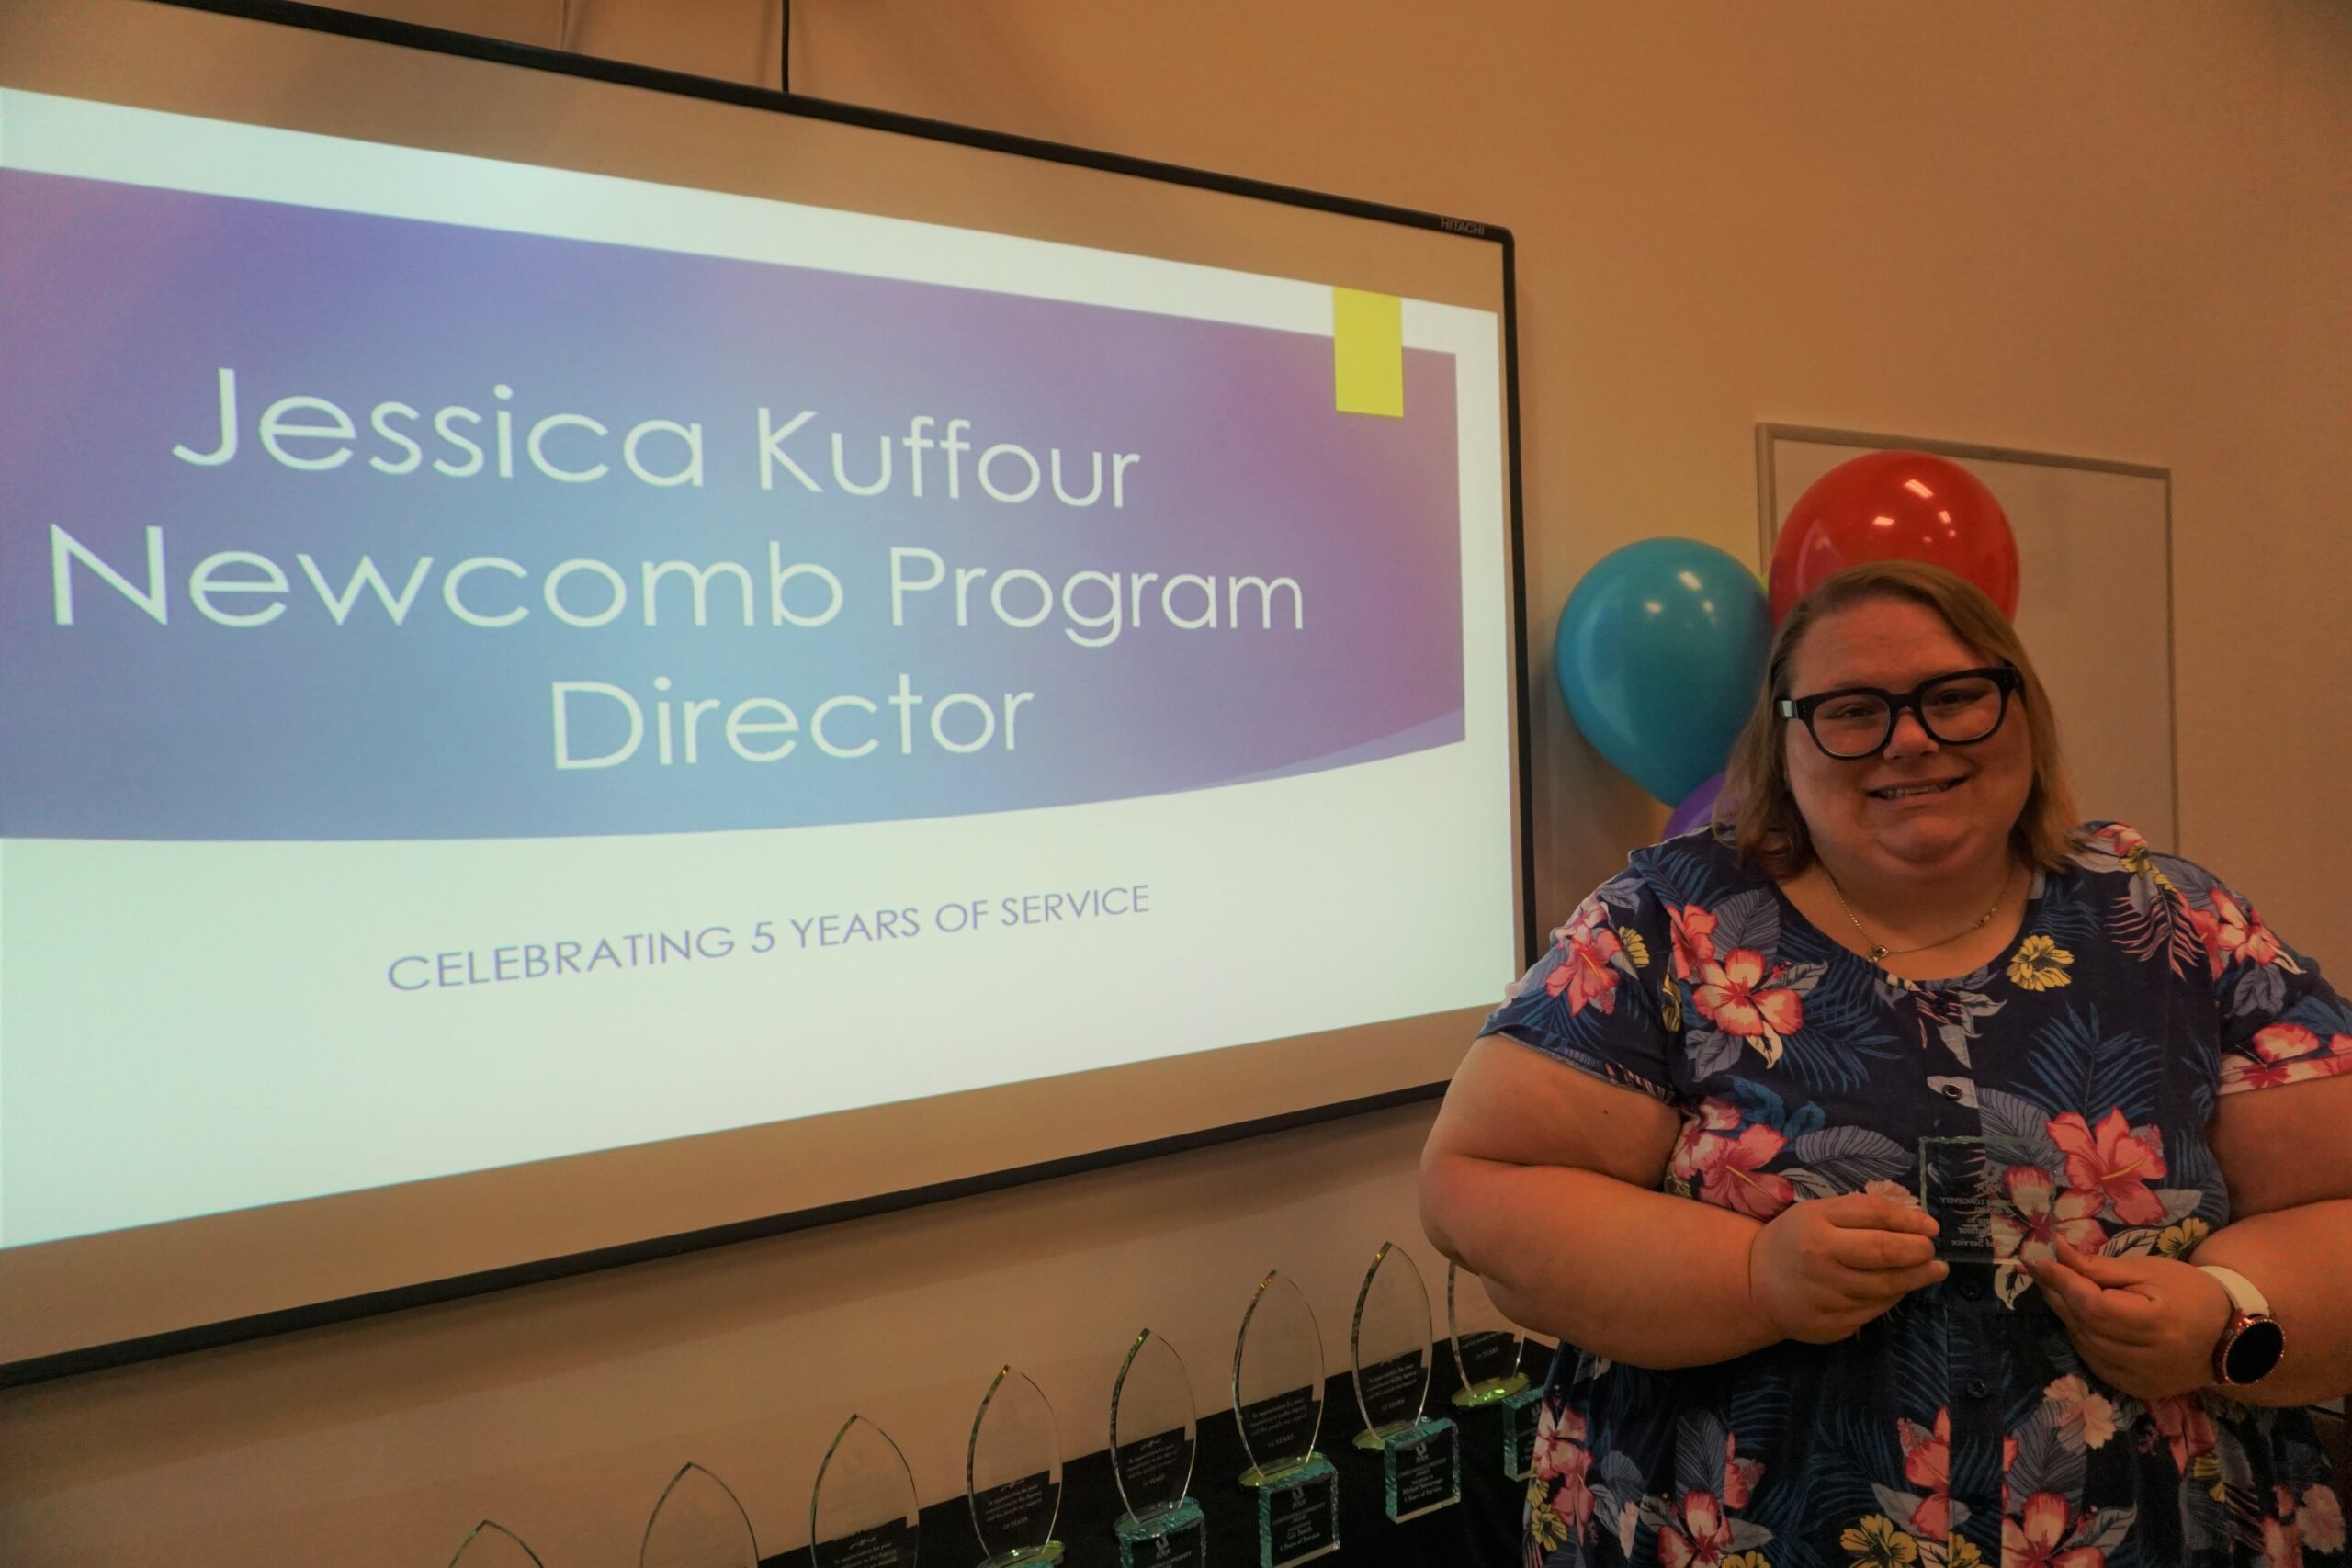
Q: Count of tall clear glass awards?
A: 8